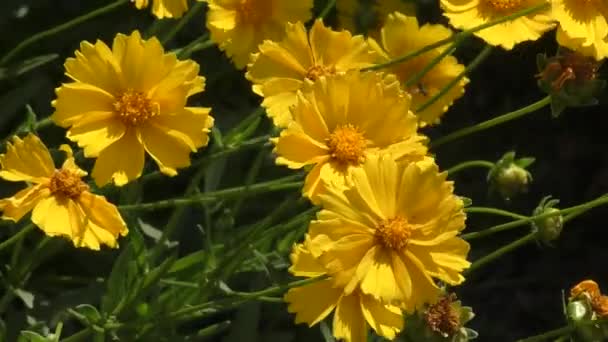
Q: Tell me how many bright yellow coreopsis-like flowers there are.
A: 11